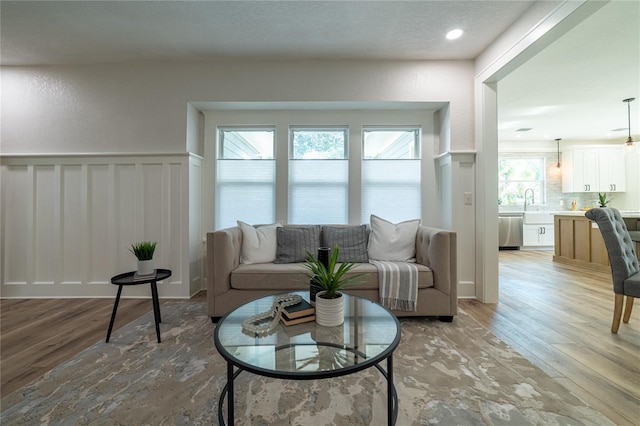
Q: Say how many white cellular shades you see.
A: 3